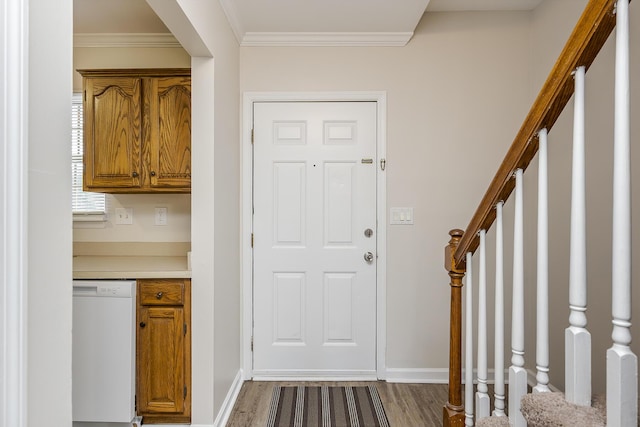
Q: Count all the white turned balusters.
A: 7